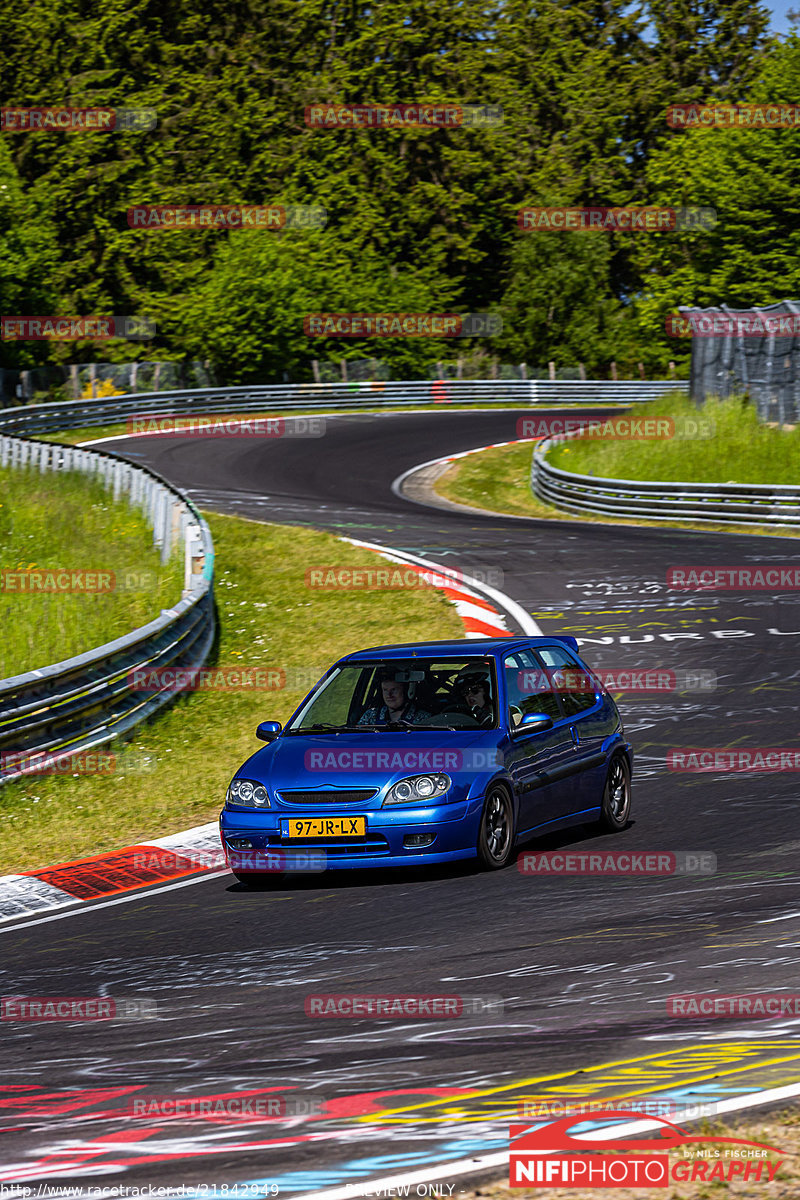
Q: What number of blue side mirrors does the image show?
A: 2